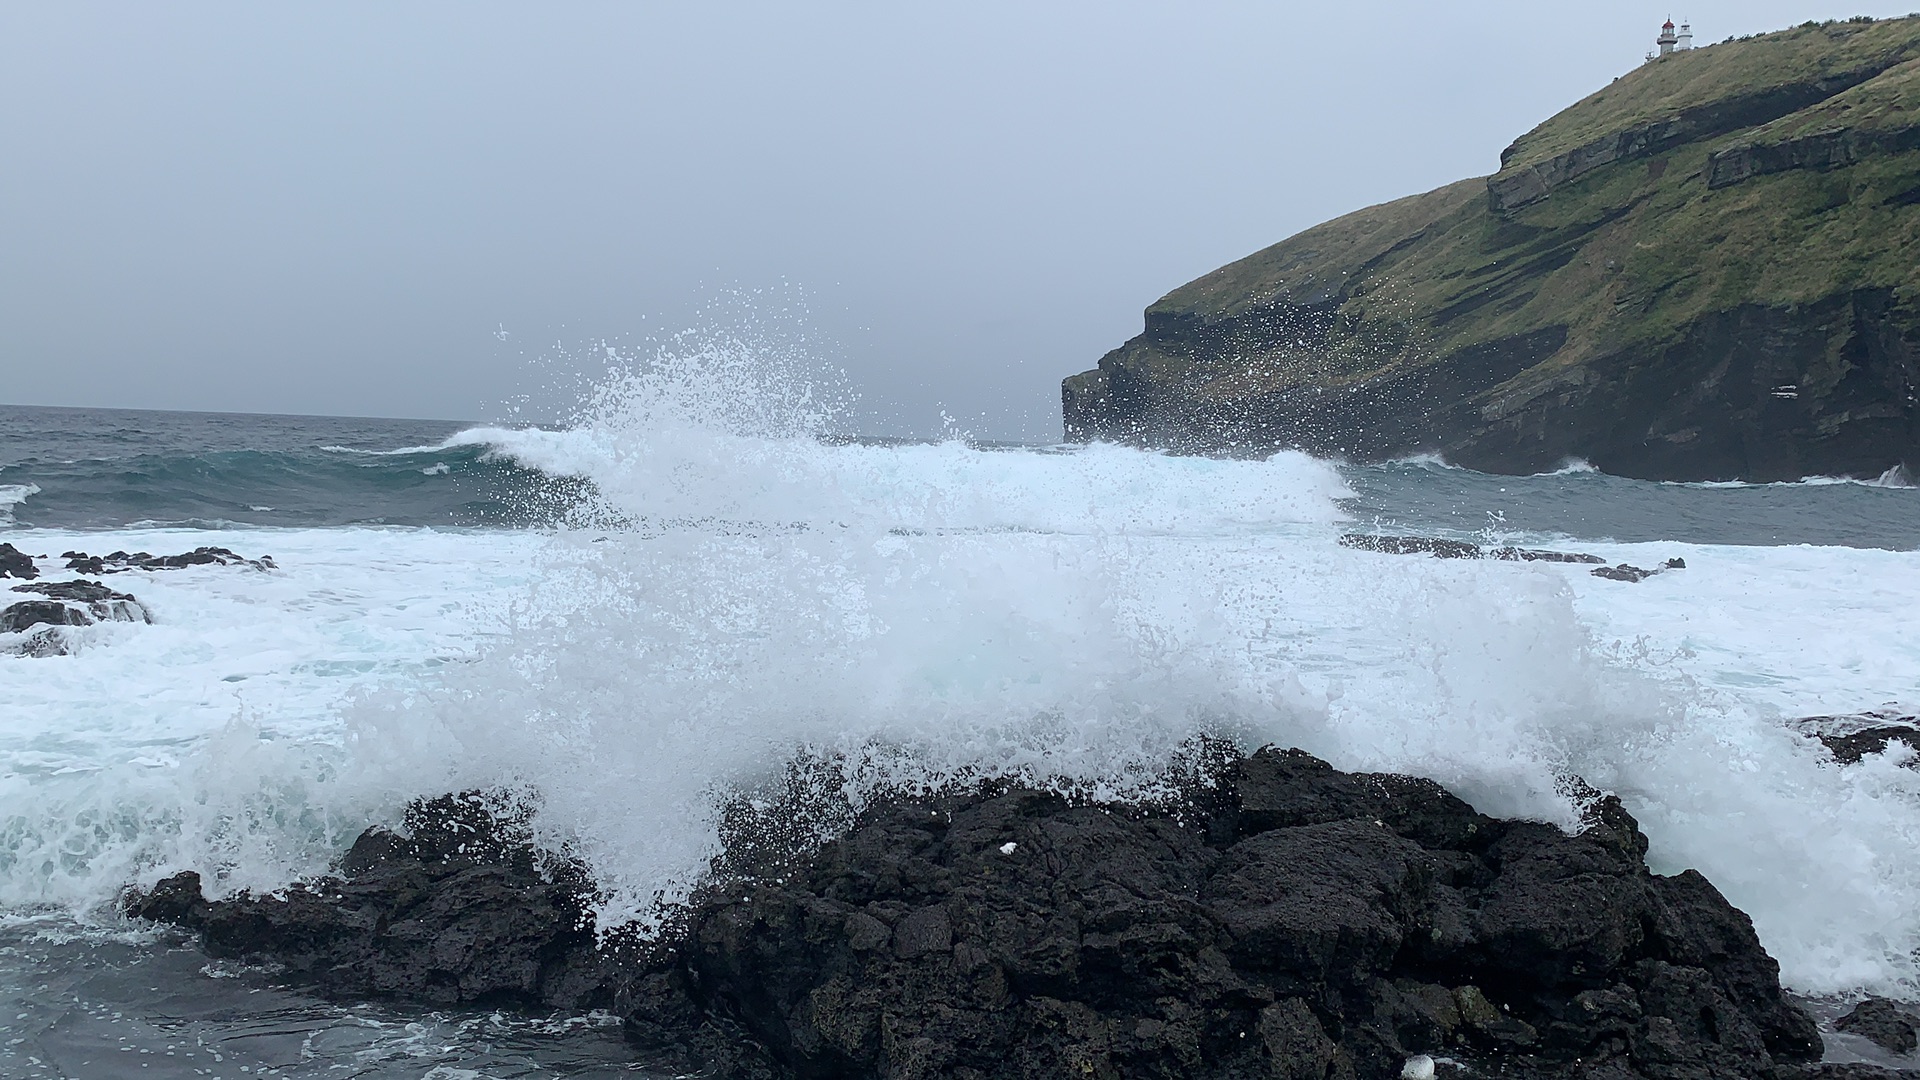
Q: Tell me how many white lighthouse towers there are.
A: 1